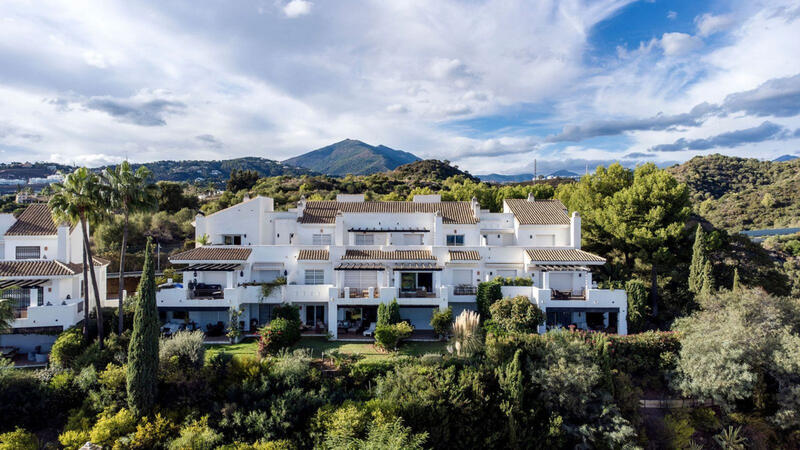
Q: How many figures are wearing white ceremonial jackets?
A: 0